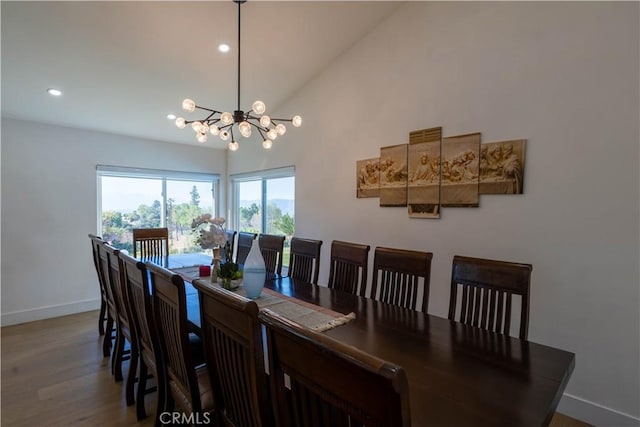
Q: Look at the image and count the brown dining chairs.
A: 15